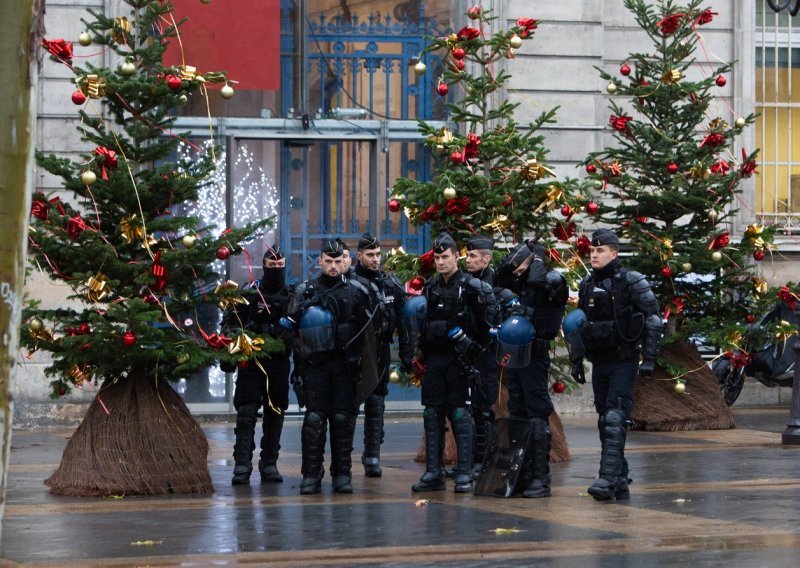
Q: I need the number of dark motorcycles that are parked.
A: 1